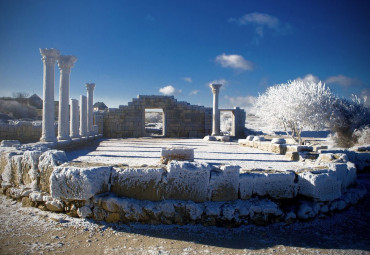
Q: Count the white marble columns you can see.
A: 6